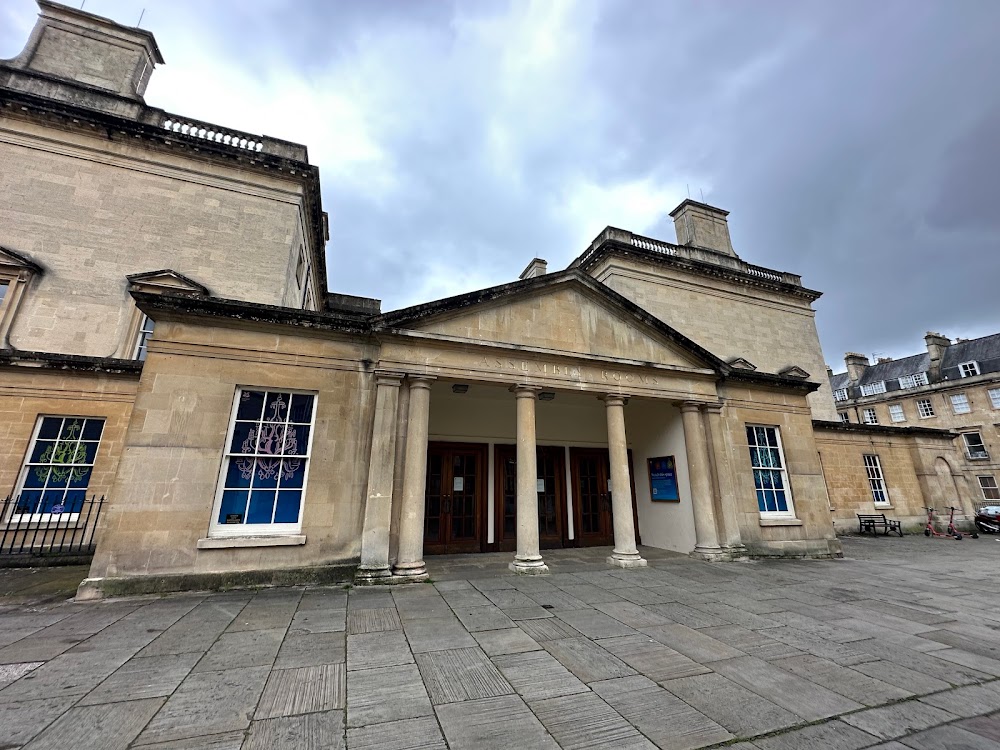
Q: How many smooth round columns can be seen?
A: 4